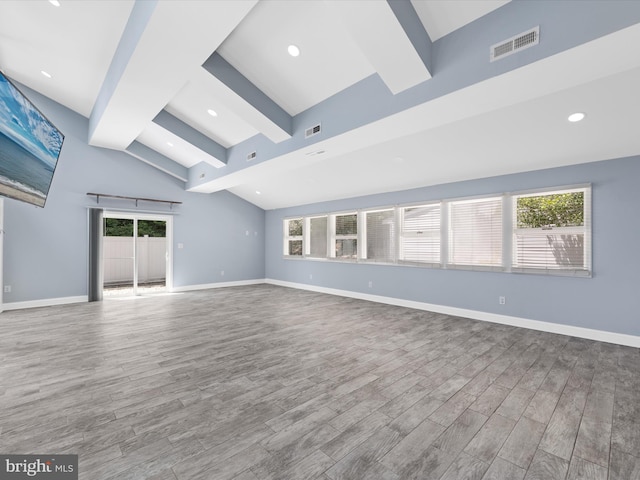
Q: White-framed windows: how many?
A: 7